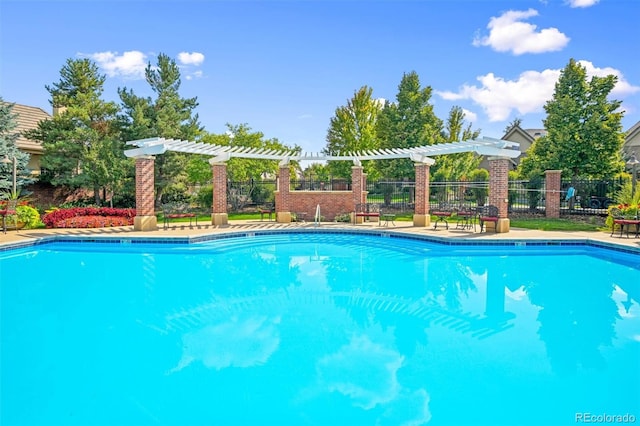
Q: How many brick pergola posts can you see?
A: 6